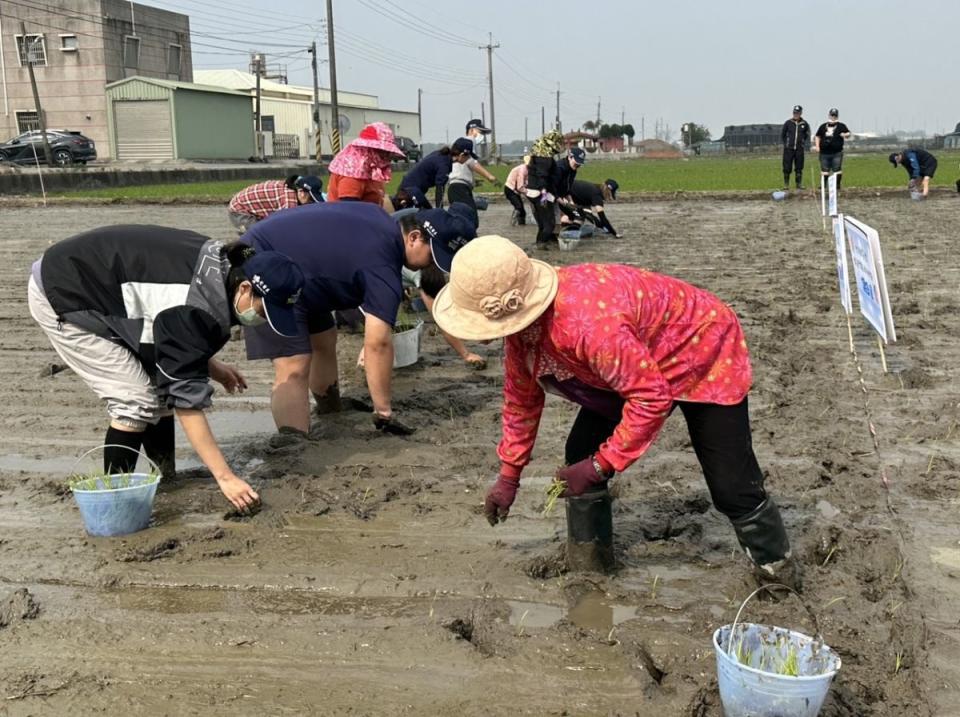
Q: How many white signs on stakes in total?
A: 4